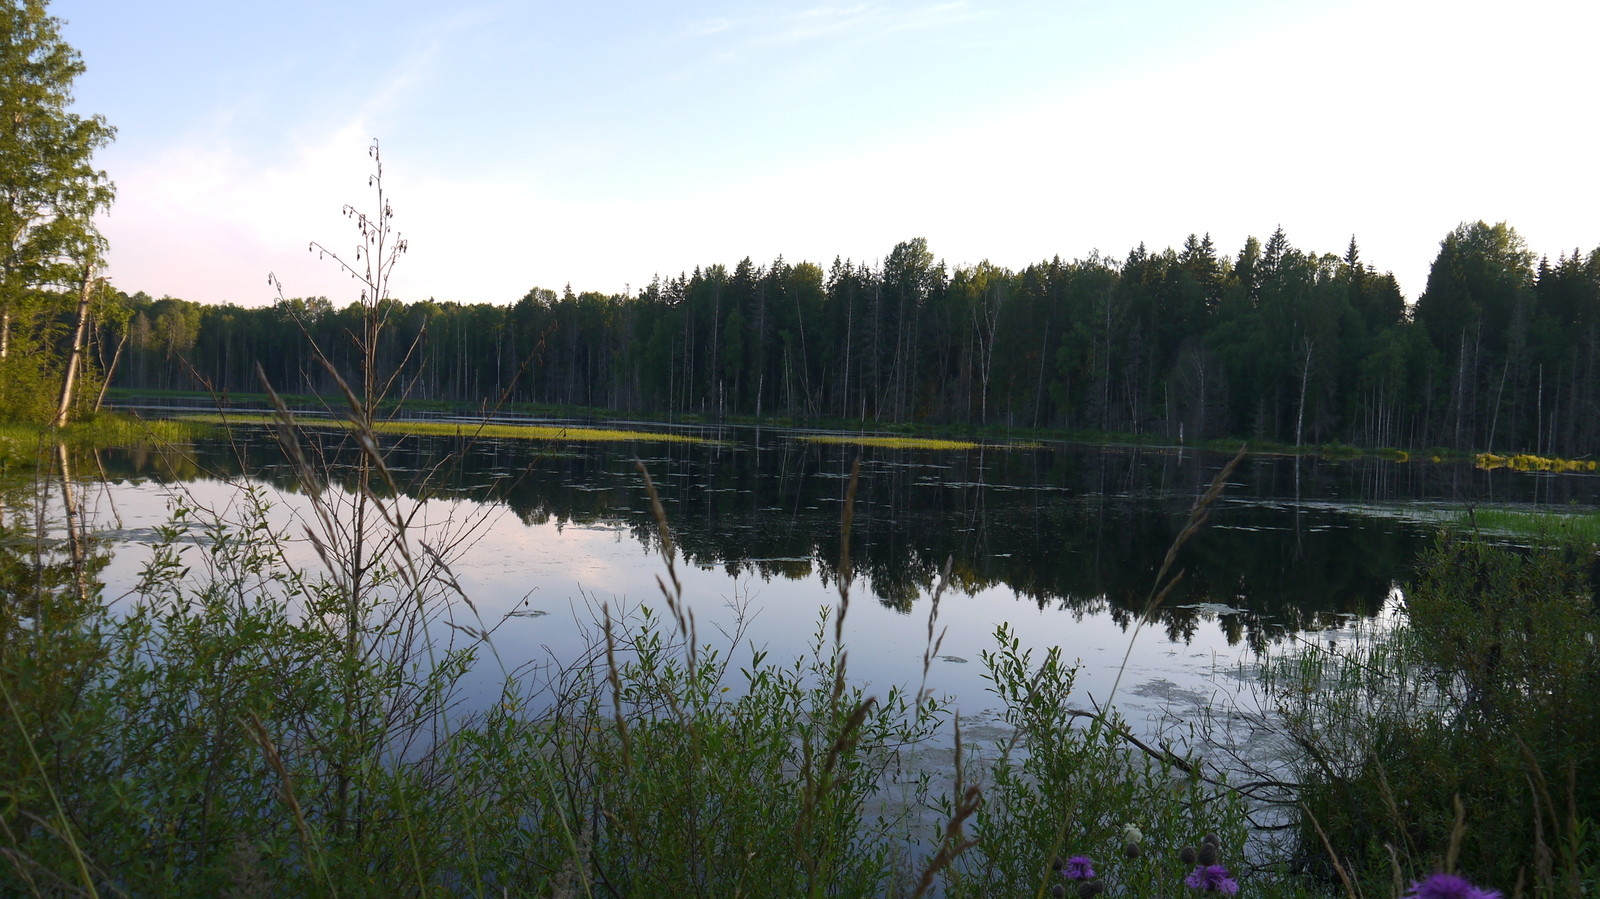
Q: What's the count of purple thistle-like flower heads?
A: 3